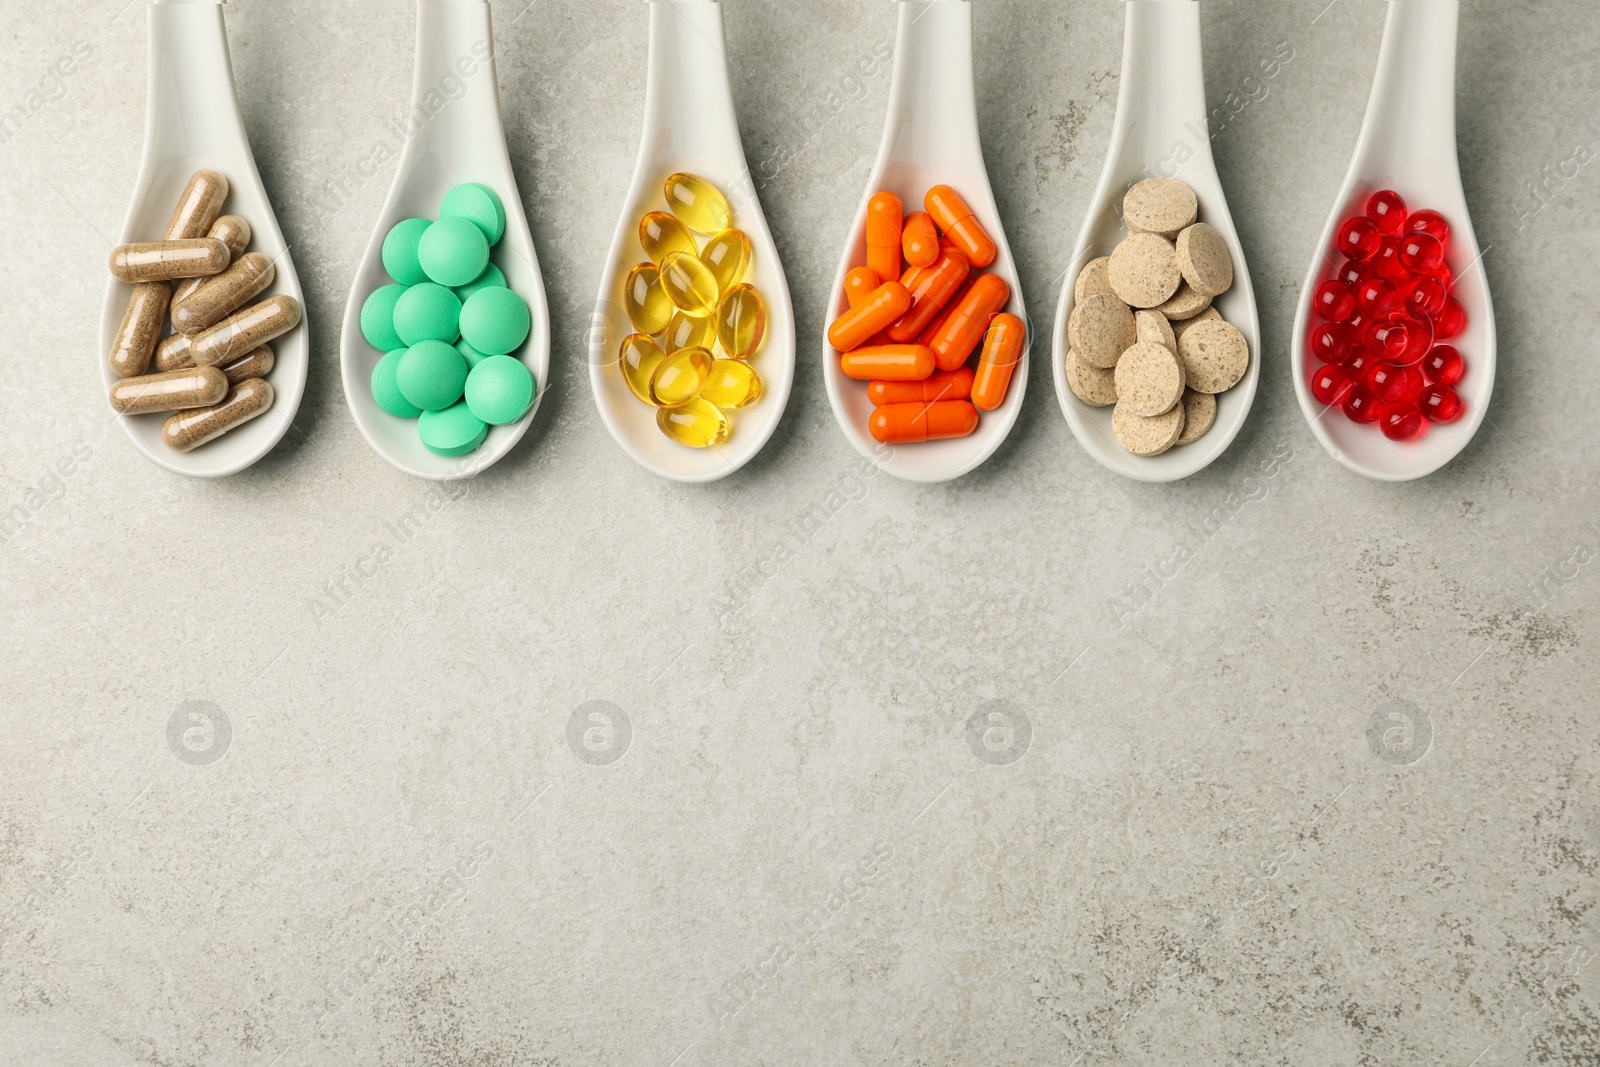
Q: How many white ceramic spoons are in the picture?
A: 6